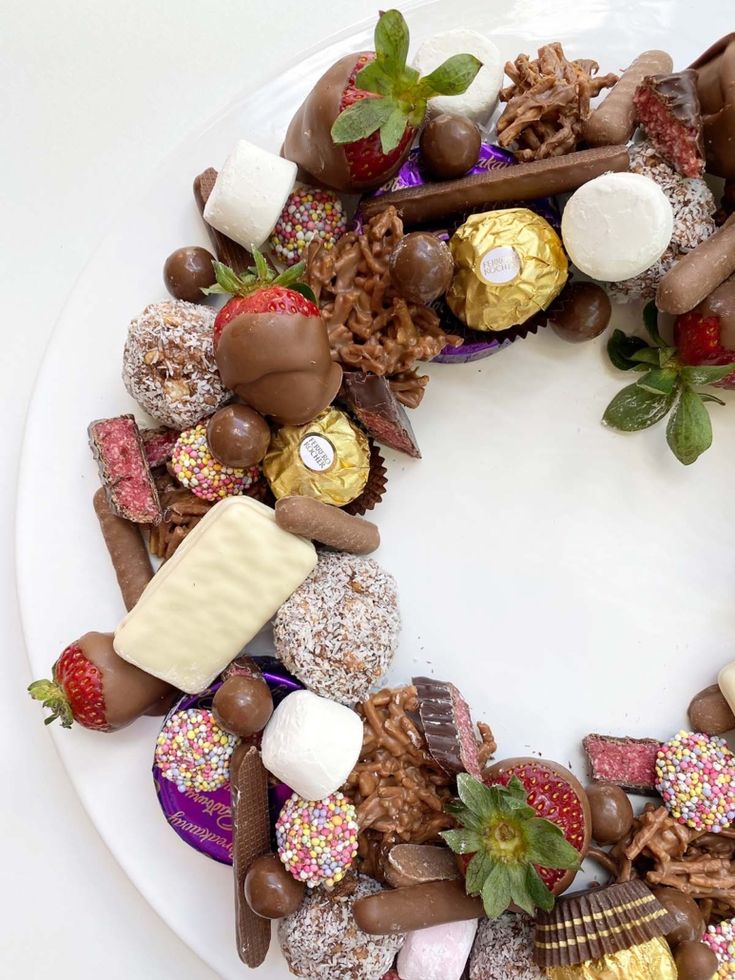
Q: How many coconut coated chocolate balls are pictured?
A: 5